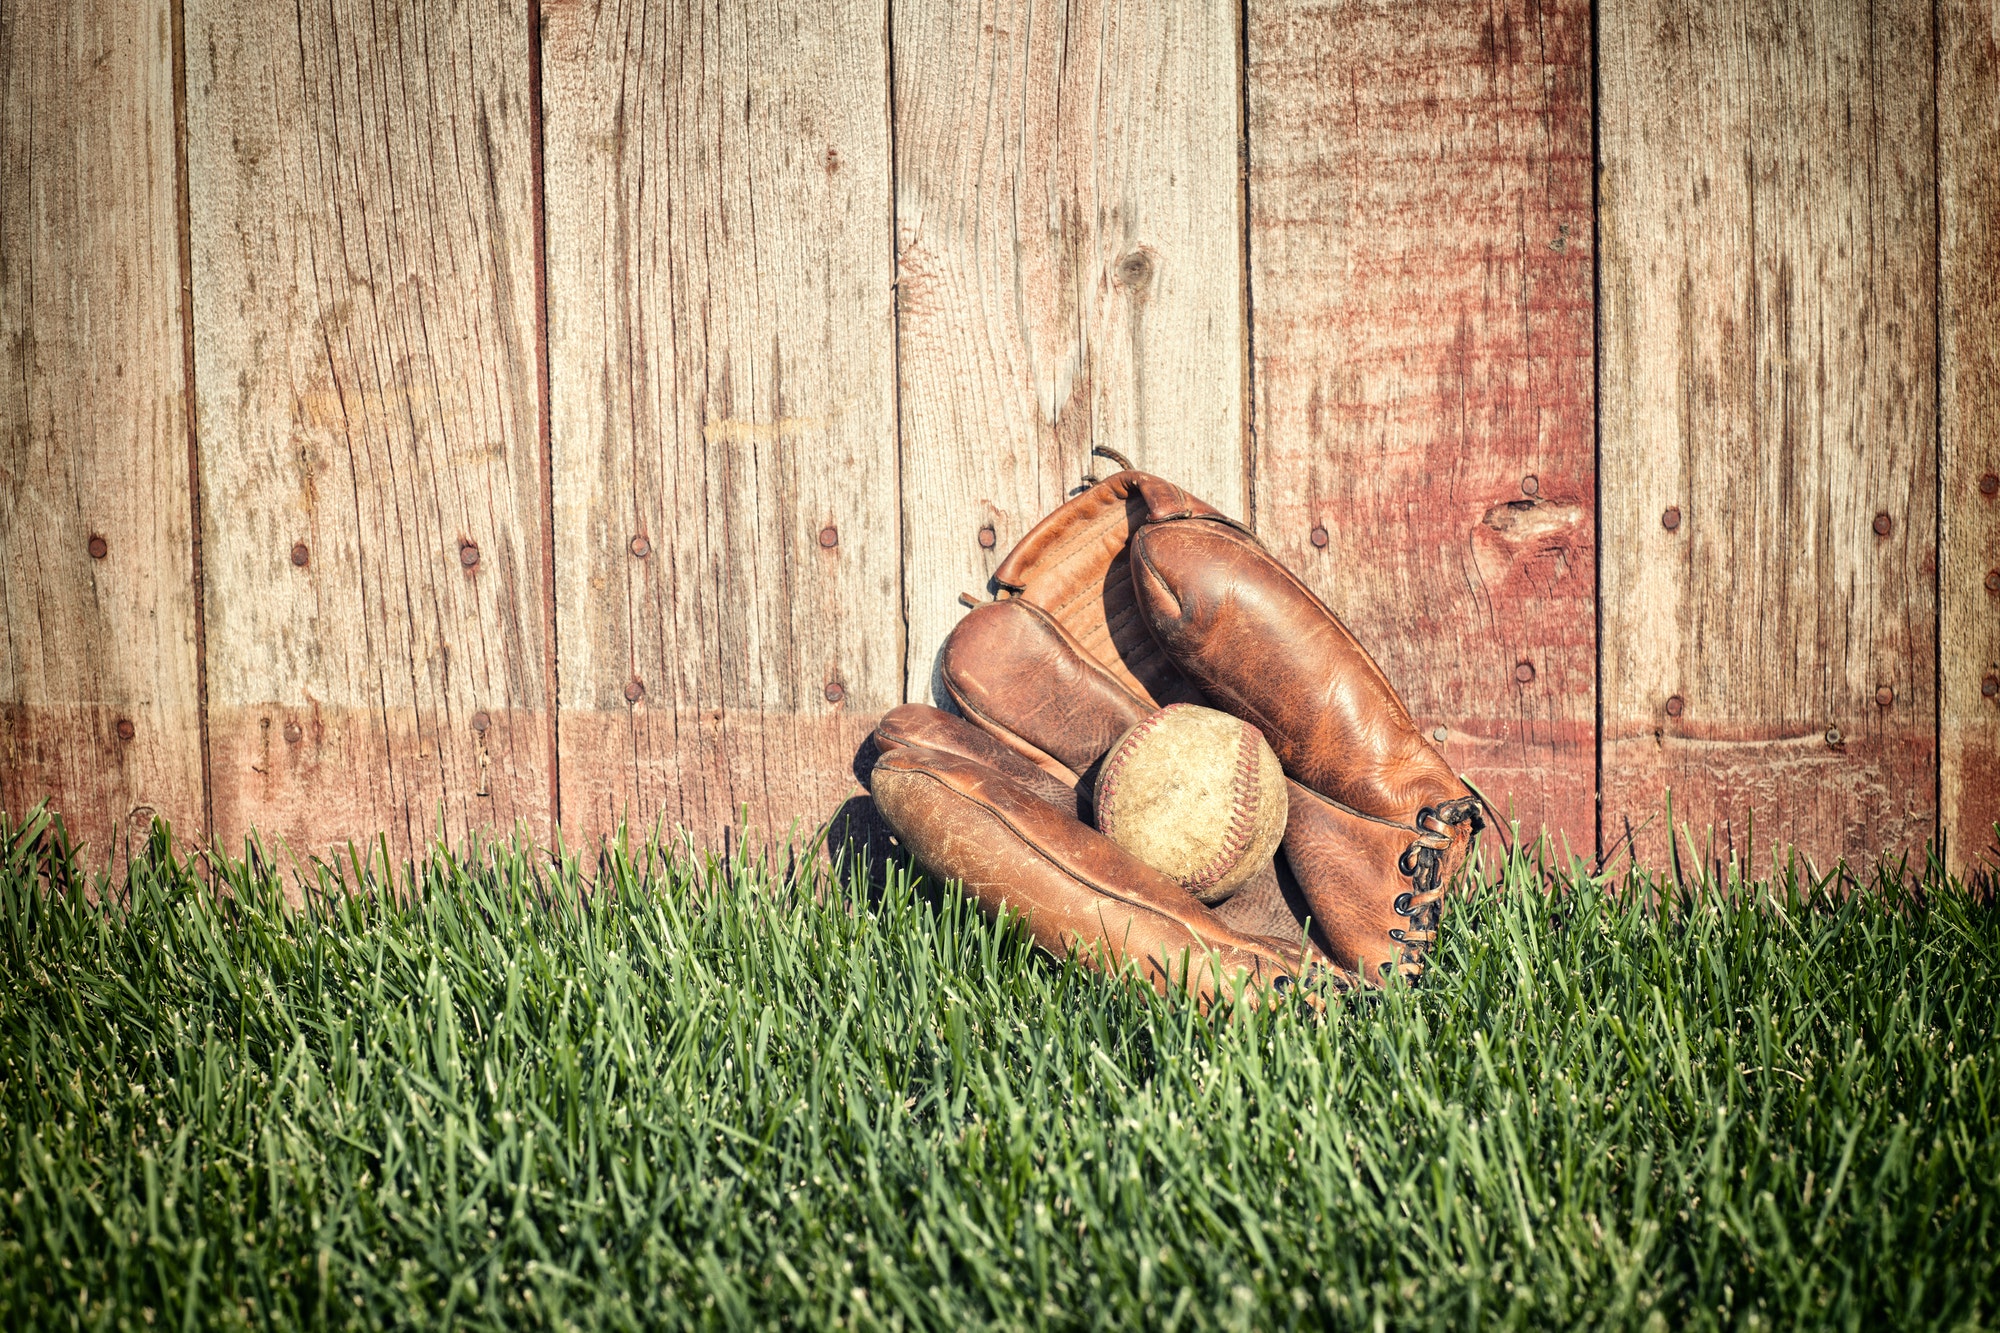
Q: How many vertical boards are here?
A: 7